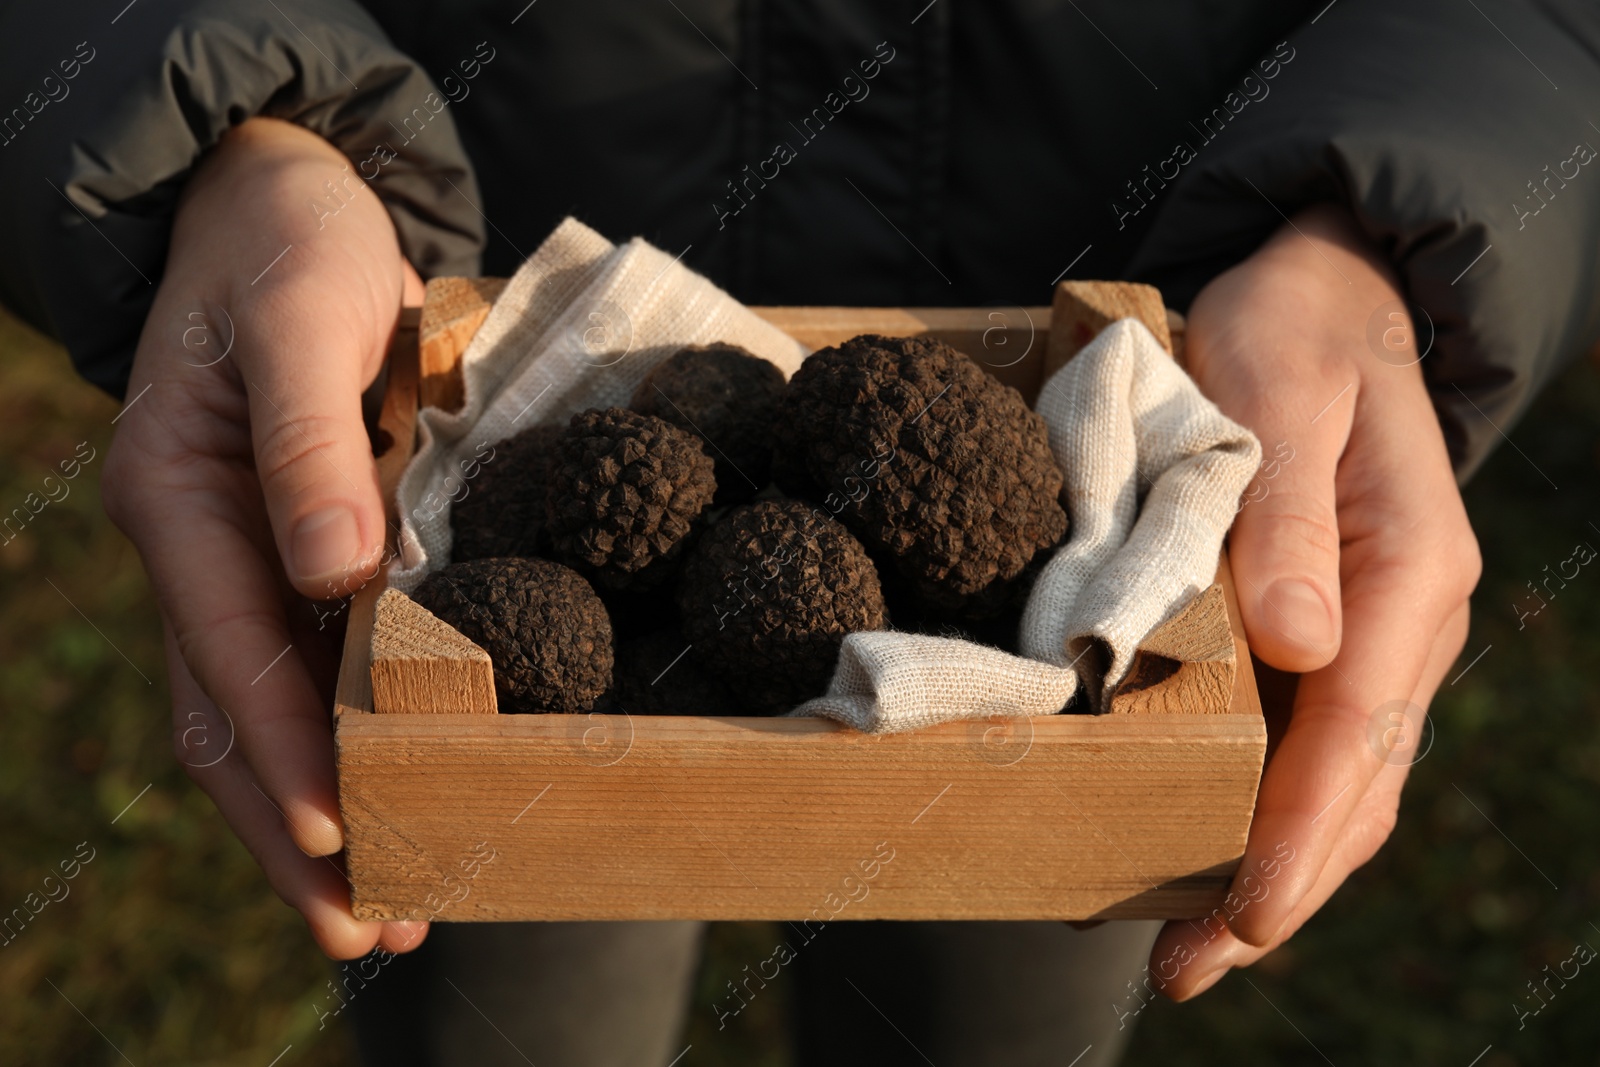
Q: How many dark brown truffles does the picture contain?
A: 7